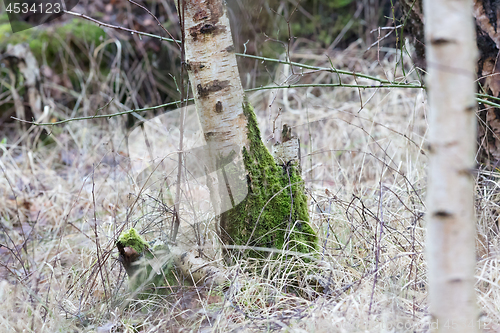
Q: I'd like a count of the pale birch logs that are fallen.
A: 1